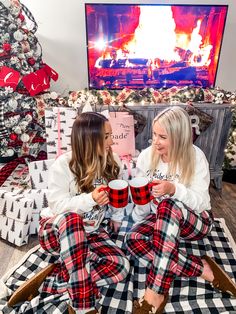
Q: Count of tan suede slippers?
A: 4